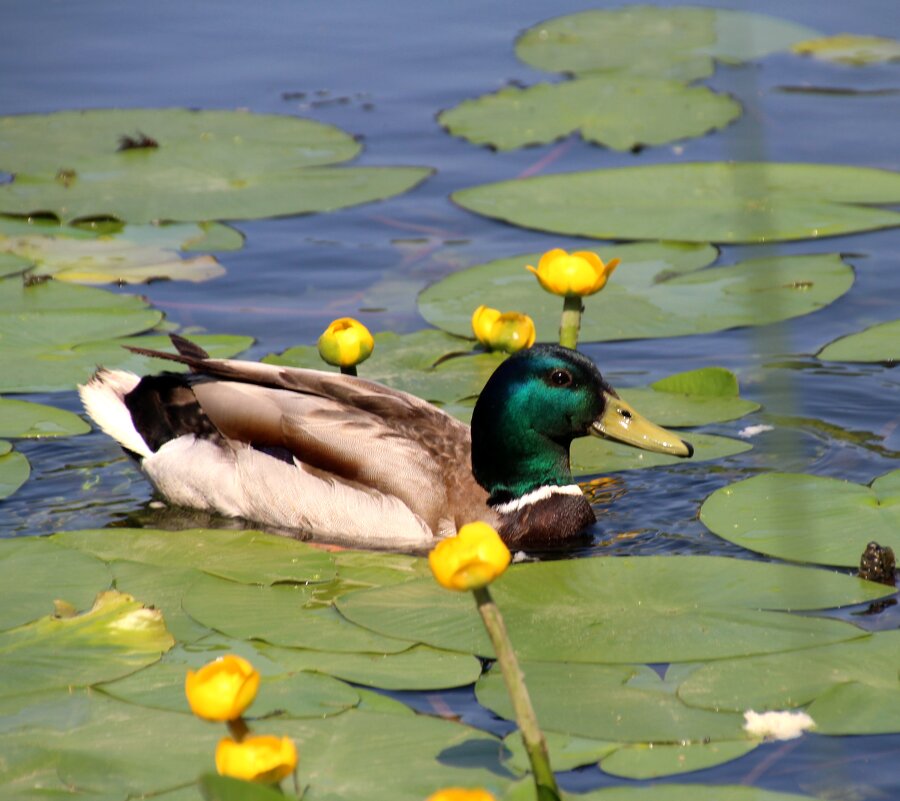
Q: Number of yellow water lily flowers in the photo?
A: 7